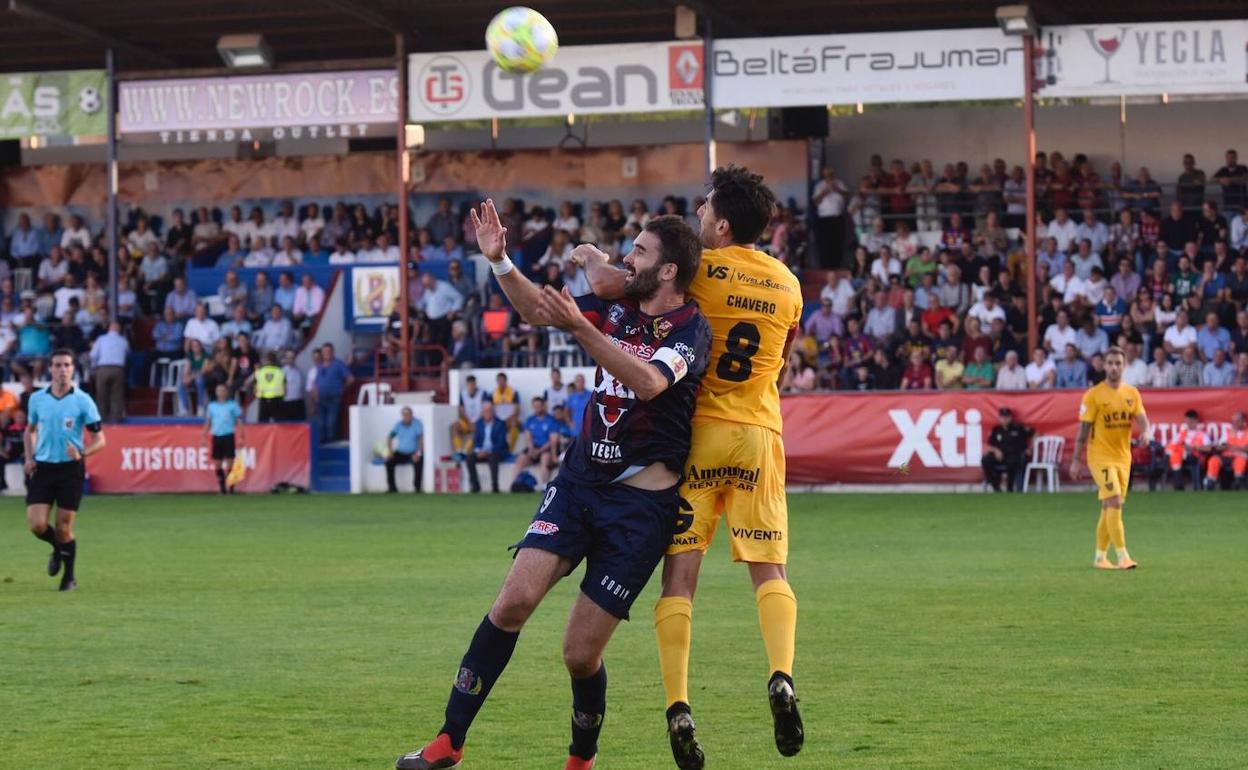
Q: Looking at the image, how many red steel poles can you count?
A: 2